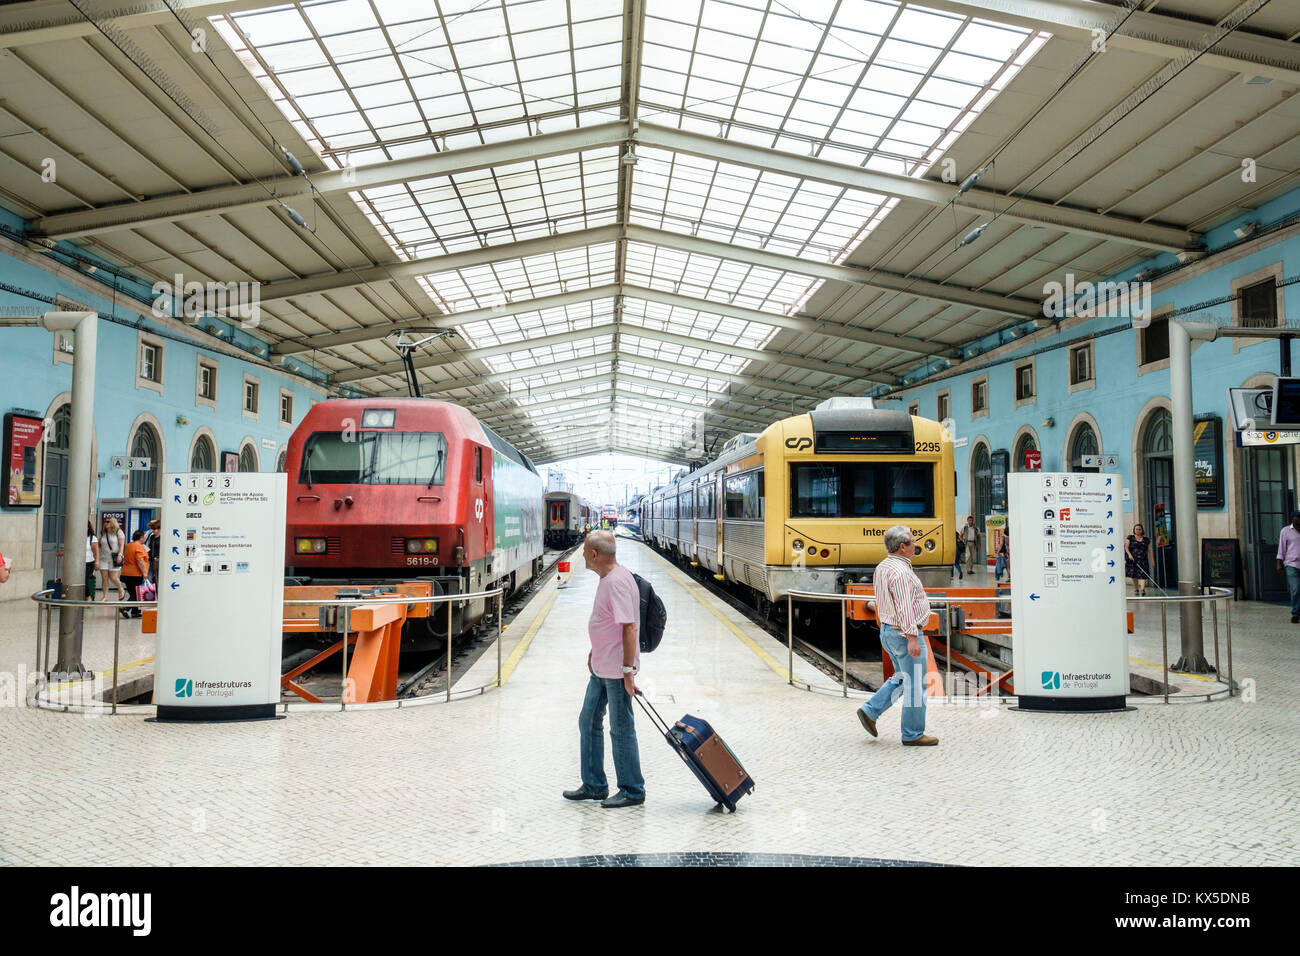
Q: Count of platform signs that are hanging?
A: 2